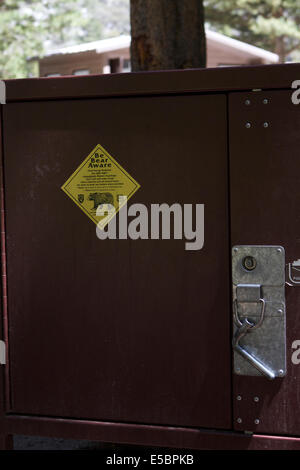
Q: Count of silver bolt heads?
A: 13